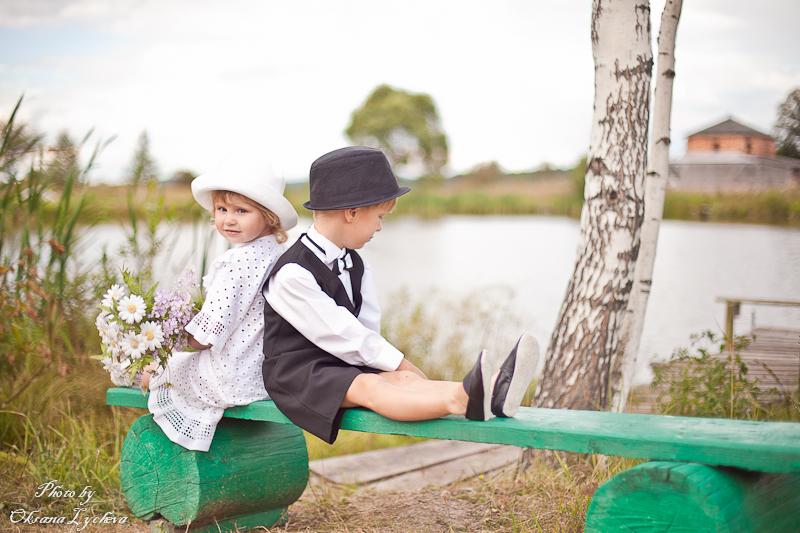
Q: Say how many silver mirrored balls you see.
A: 0